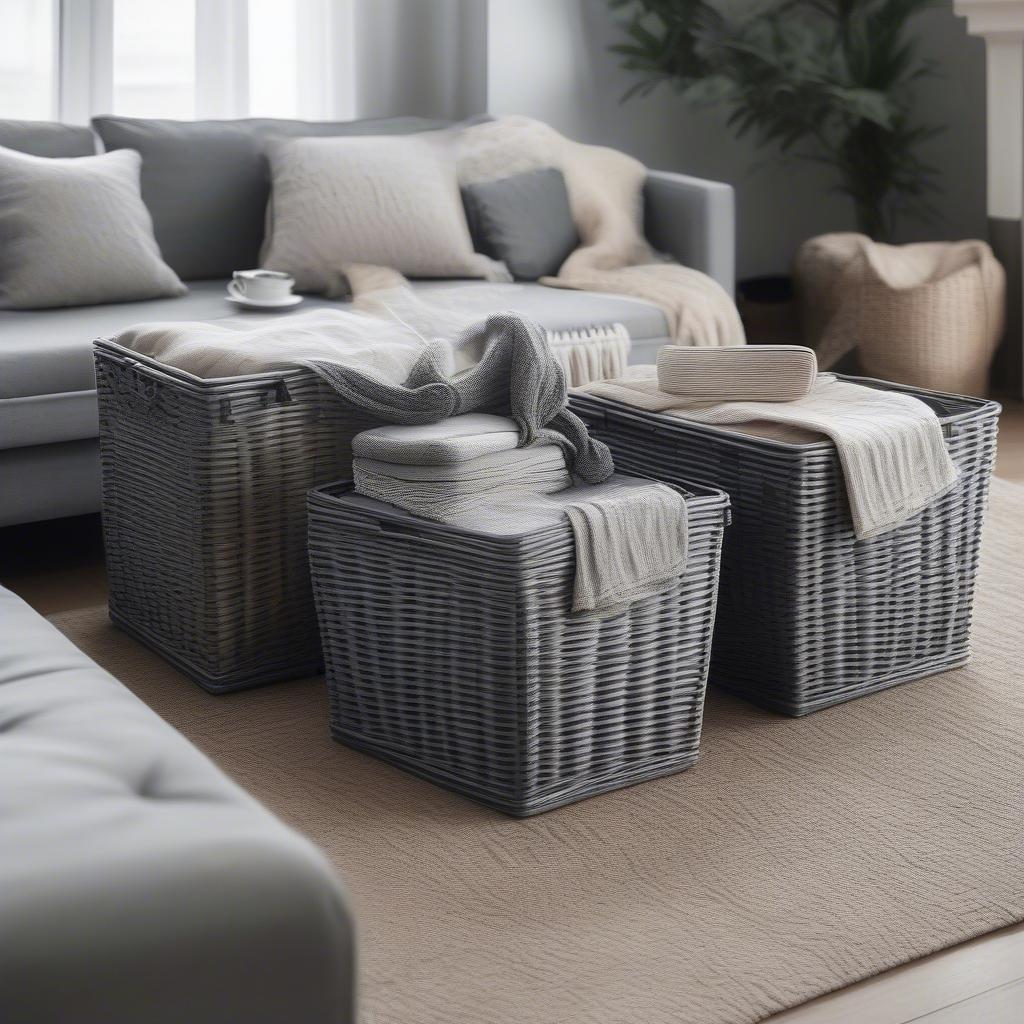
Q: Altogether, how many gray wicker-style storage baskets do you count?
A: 3